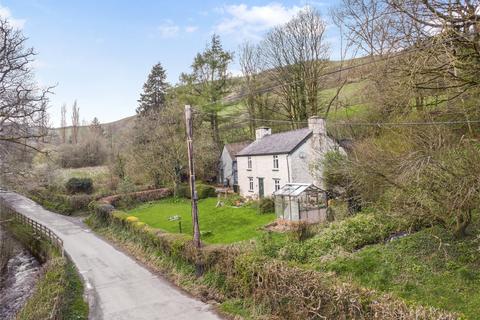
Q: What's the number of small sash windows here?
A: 4